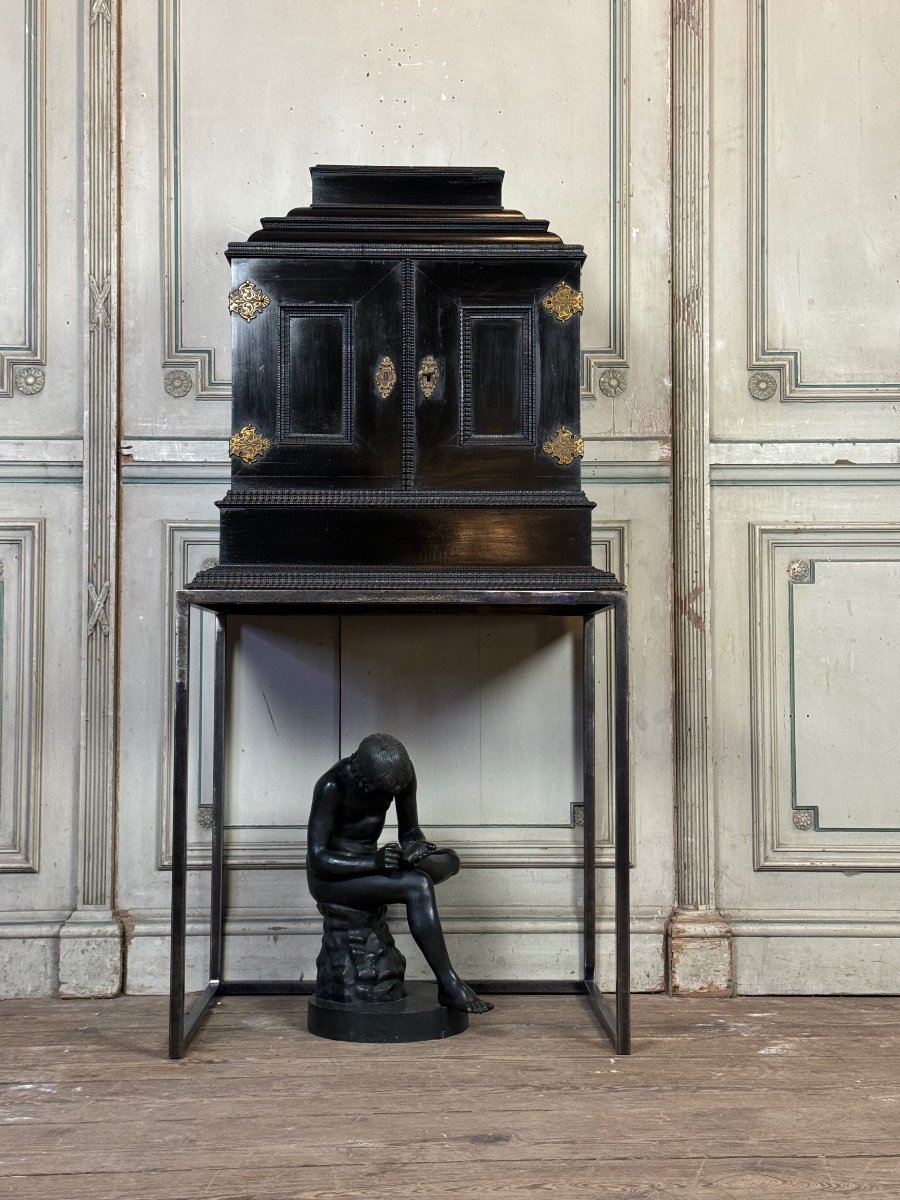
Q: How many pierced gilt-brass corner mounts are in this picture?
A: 4